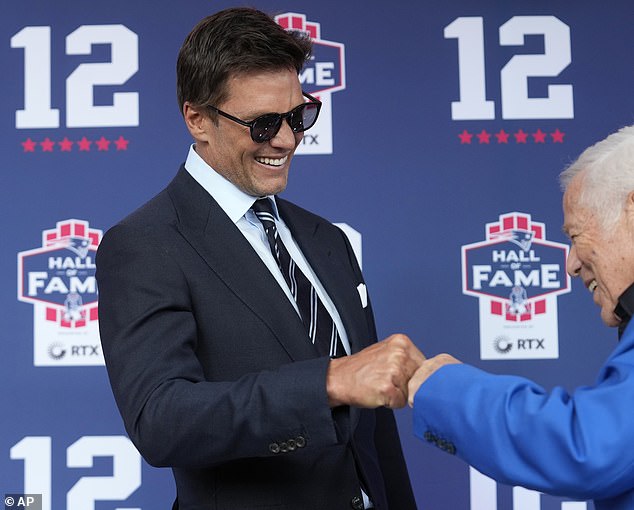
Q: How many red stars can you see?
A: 12